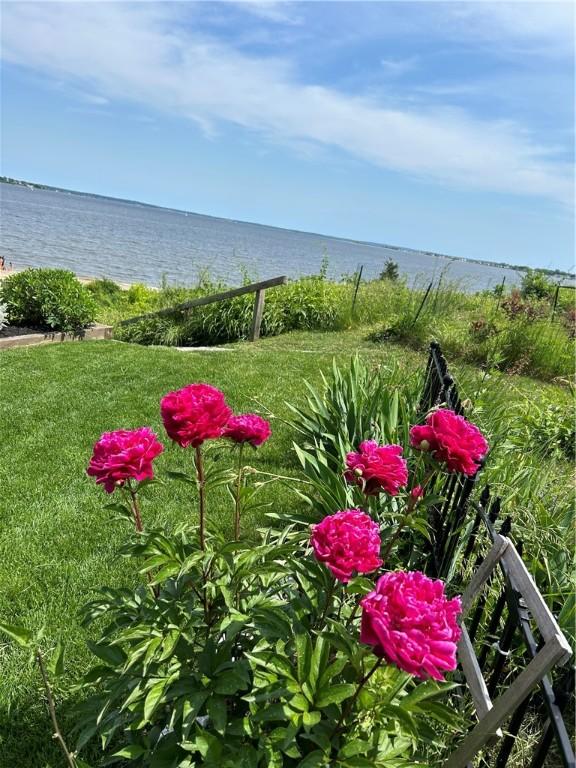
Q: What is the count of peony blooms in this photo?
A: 7